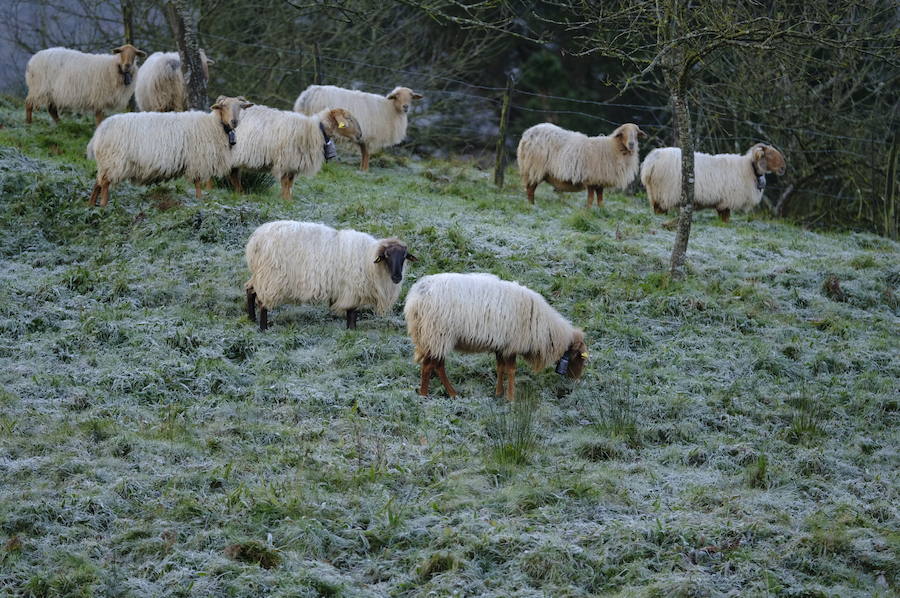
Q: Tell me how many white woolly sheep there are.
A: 9